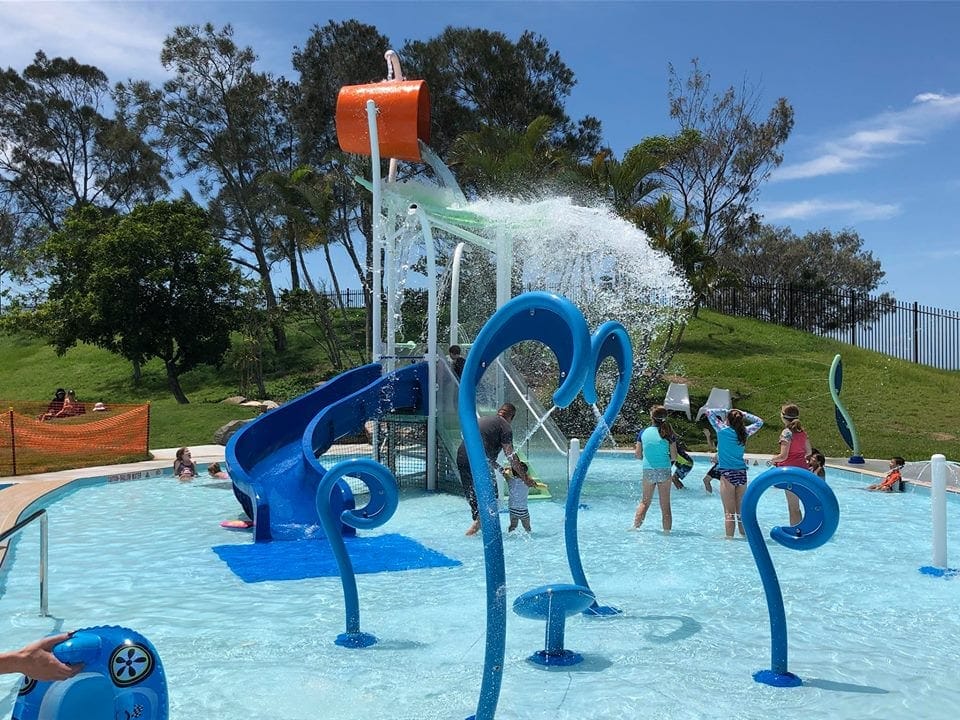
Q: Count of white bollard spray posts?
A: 2